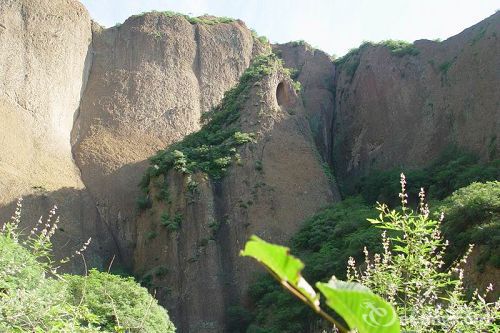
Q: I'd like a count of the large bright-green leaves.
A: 2